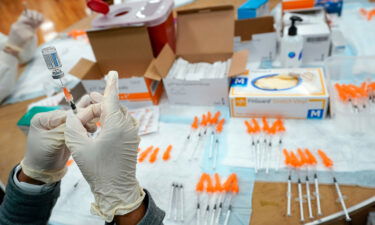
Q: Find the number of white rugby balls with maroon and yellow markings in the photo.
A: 0